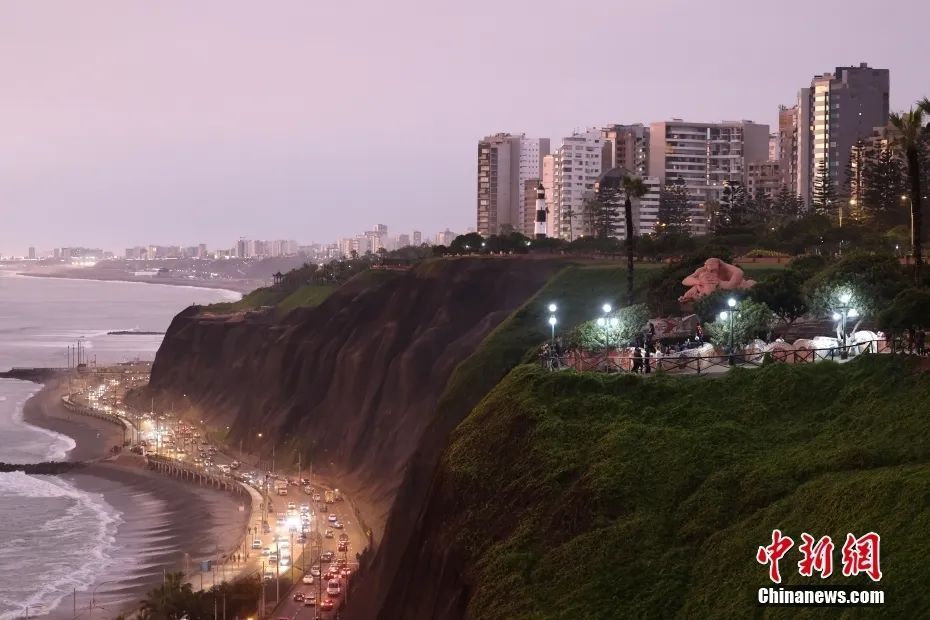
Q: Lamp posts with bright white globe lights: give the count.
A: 4